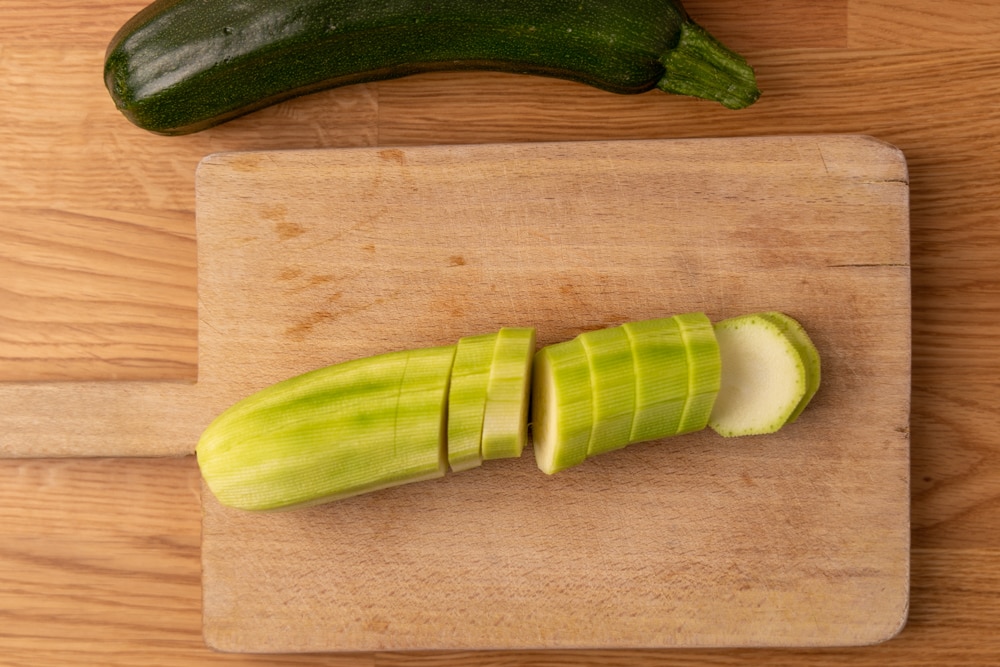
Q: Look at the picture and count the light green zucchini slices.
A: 8